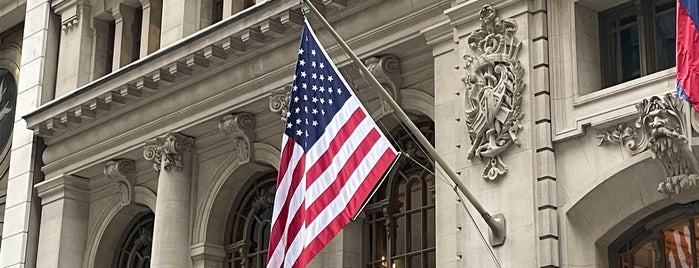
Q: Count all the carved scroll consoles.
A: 3